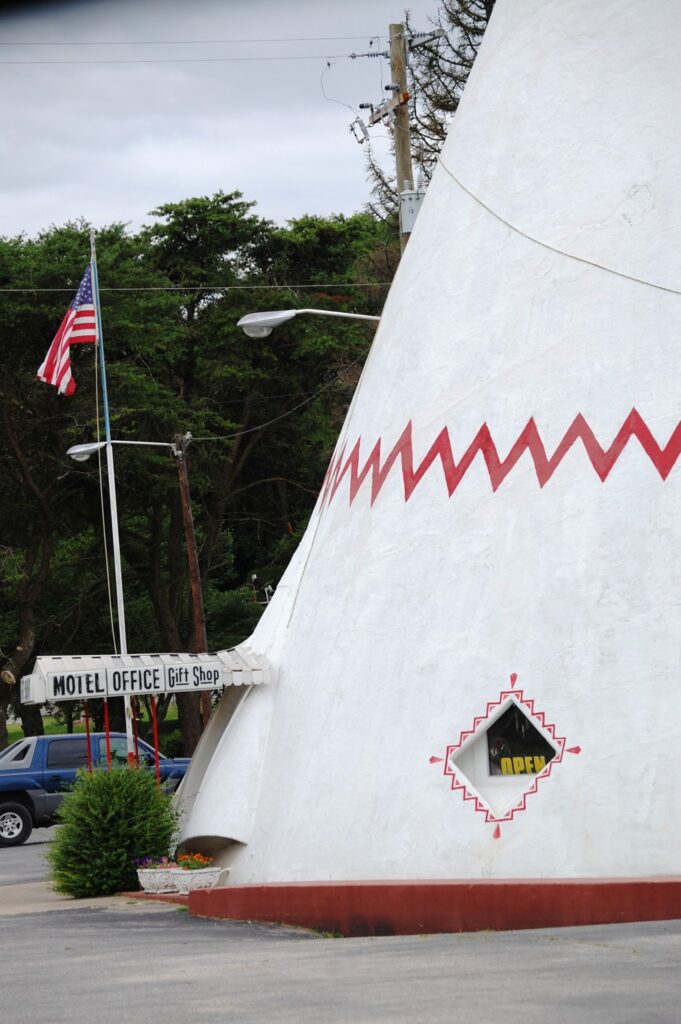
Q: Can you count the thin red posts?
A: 4